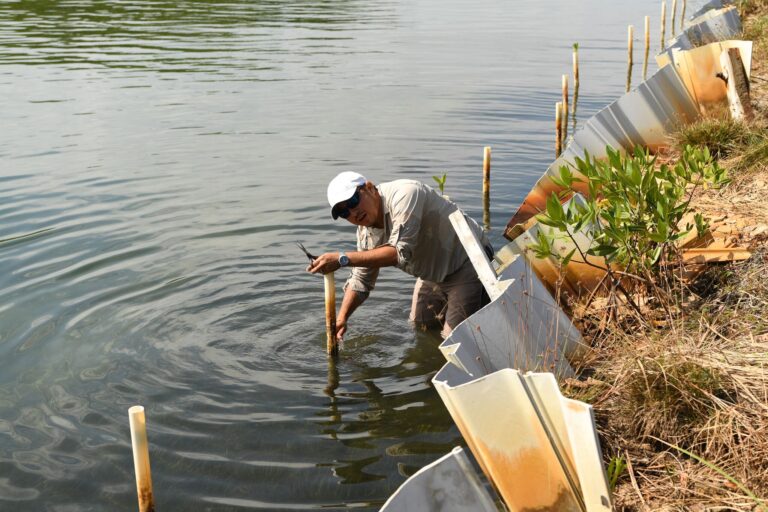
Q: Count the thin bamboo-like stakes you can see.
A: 11